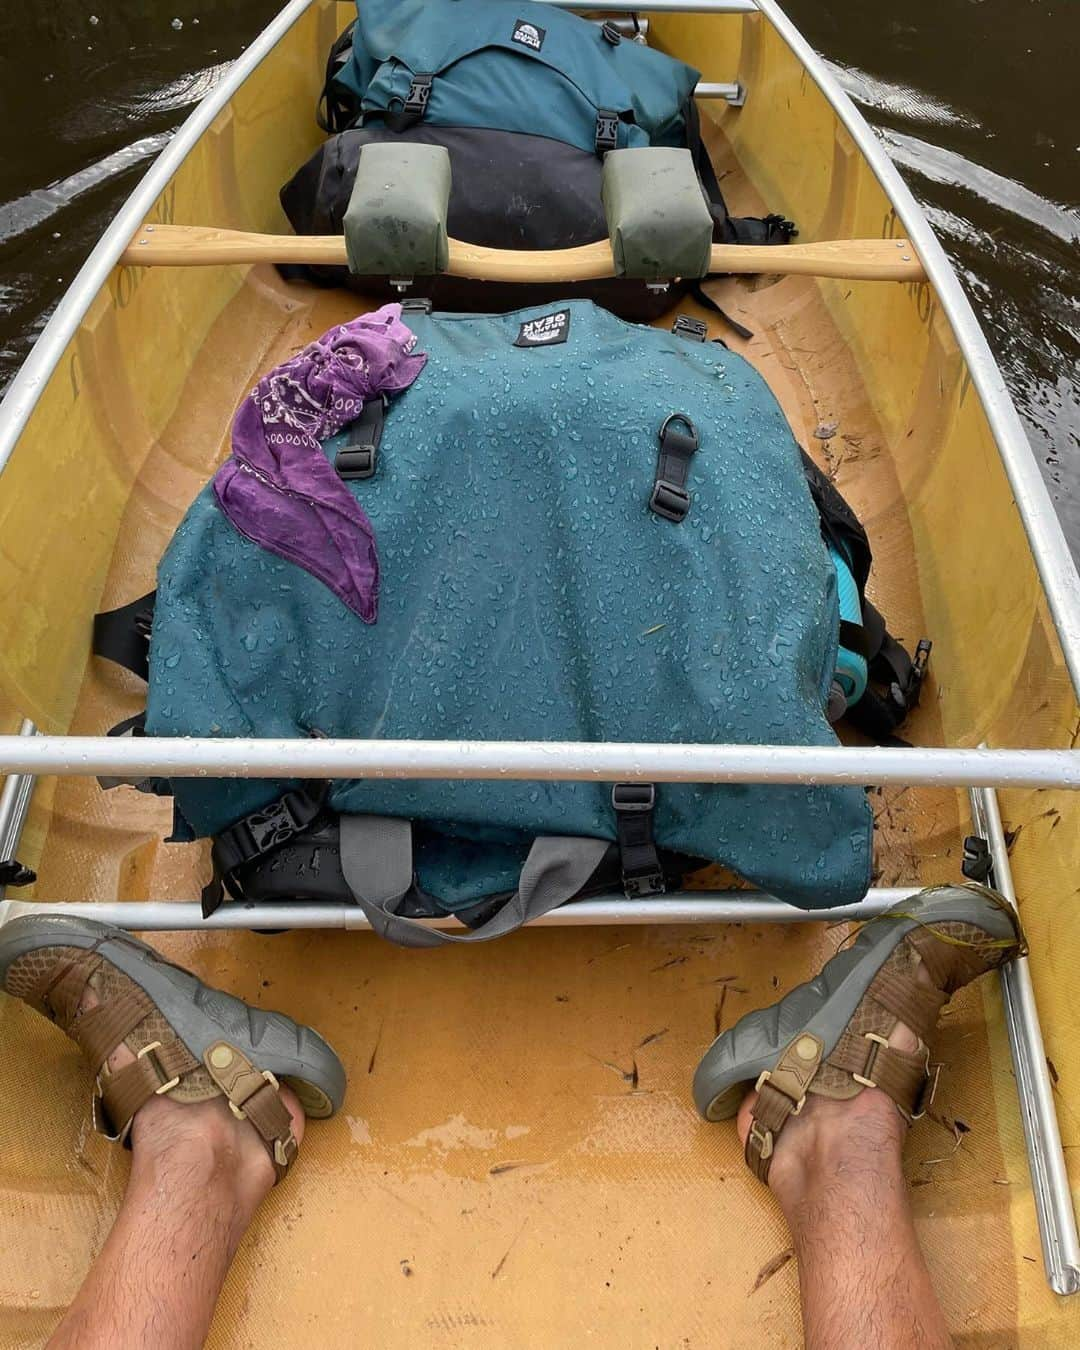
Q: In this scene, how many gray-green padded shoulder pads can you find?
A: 2